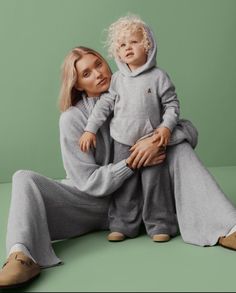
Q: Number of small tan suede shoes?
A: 2